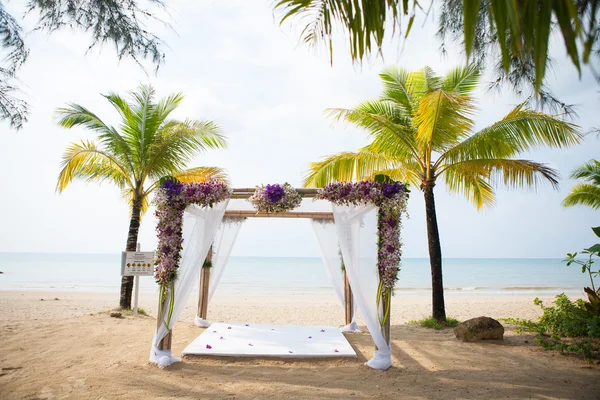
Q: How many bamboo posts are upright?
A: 4